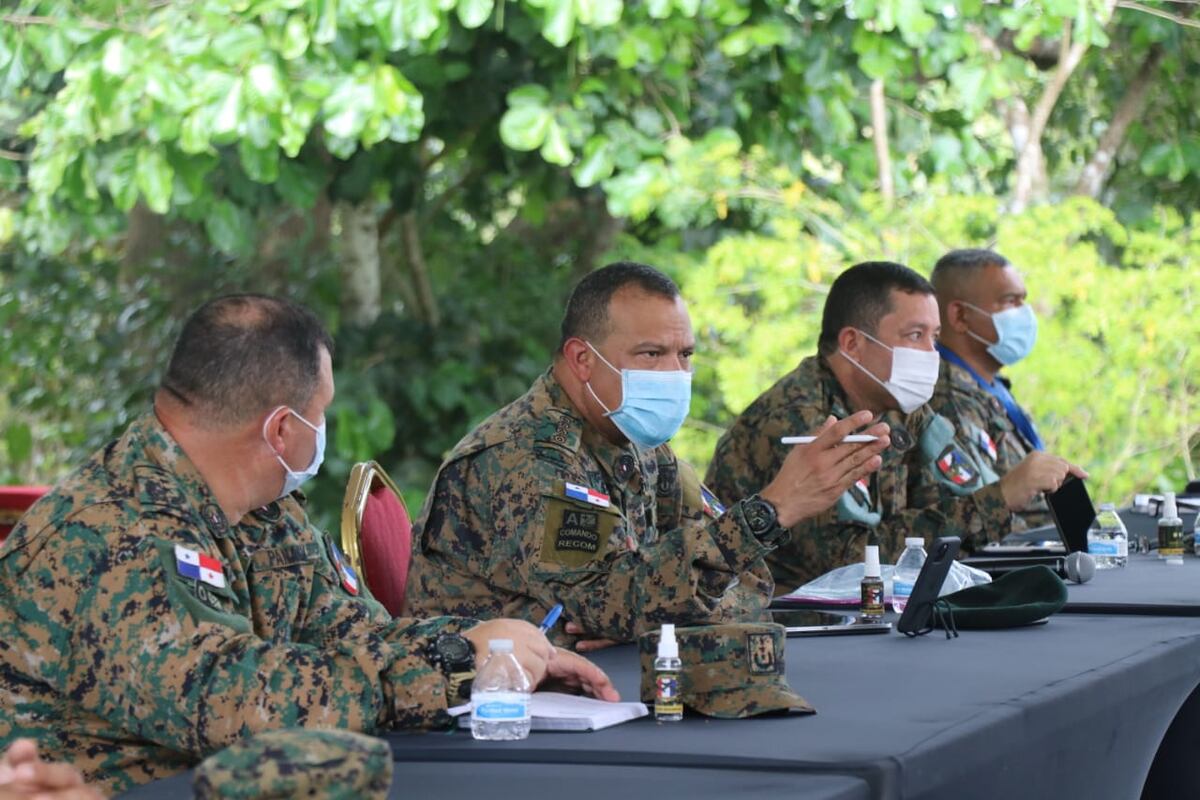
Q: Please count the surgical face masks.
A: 4